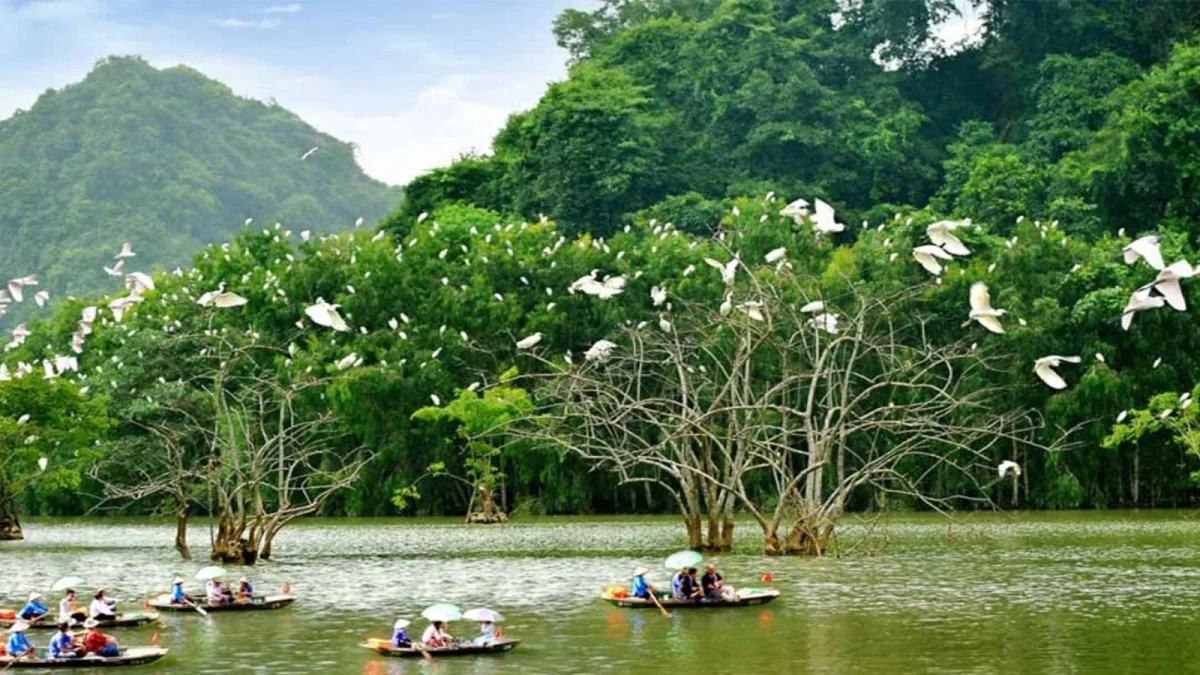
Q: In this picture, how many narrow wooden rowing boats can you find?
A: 5